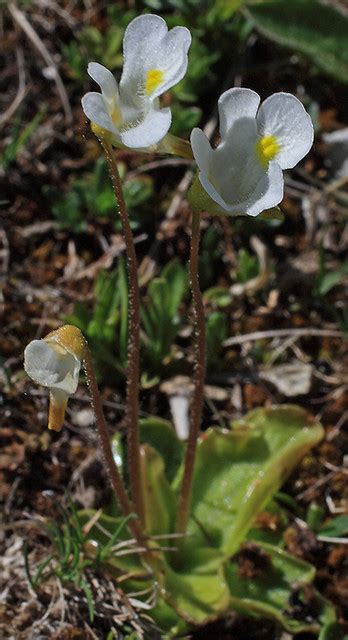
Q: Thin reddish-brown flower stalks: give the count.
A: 3